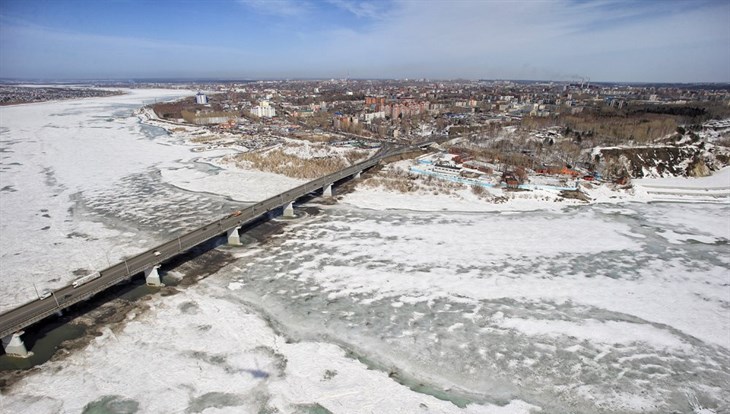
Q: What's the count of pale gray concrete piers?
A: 6